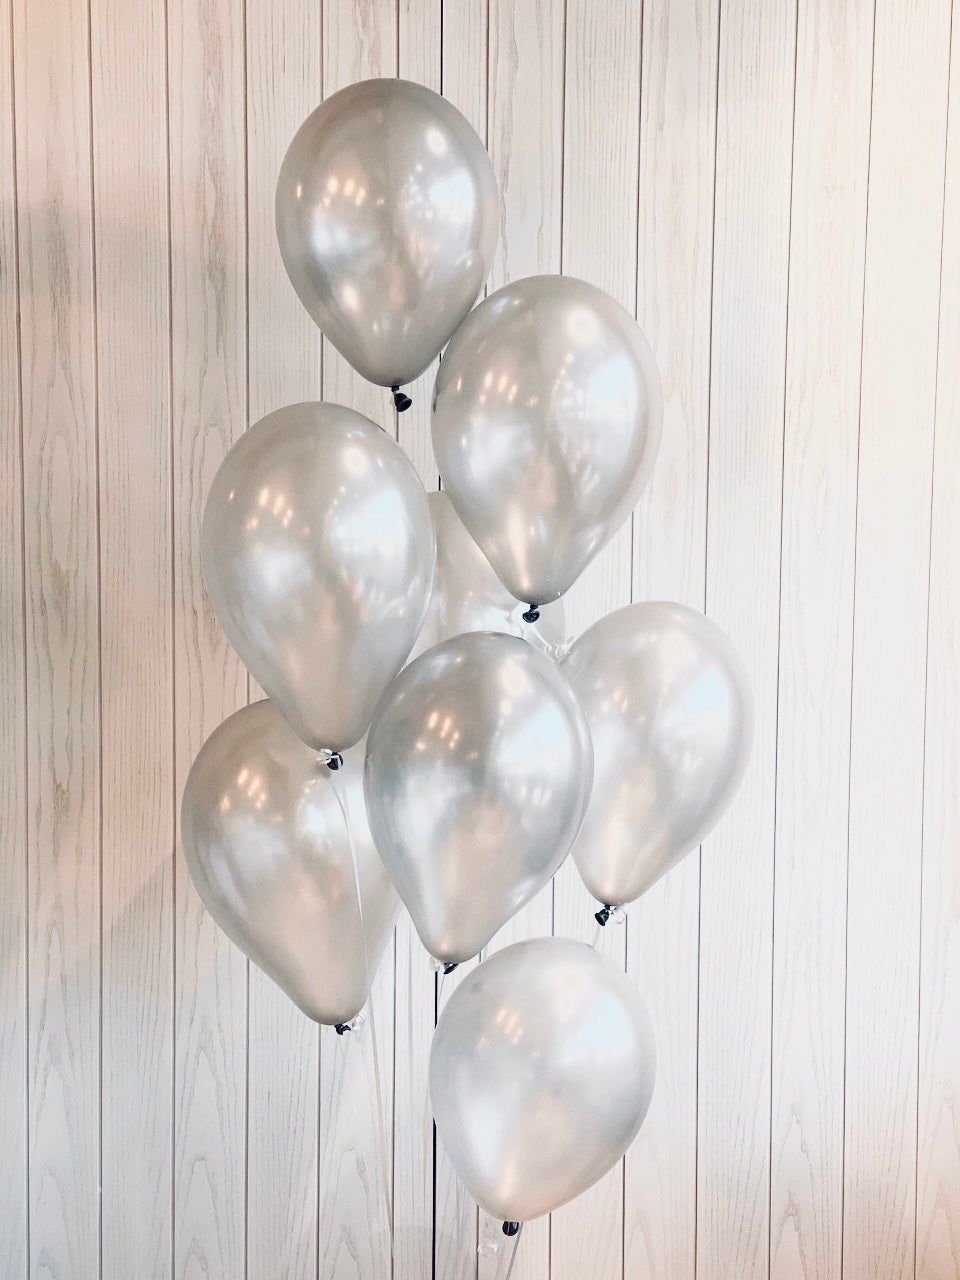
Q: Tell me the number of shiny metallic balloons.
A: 8